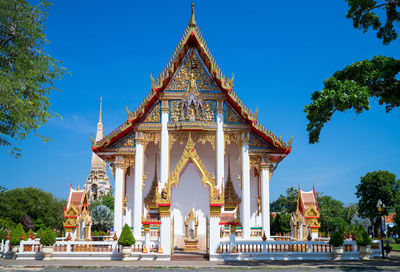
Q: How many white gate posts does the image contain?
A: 2